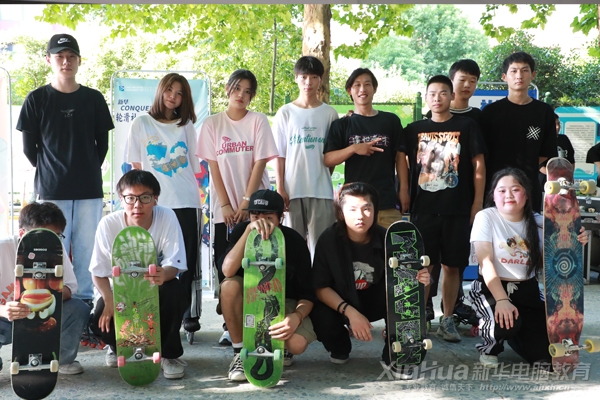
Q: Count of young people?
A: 13